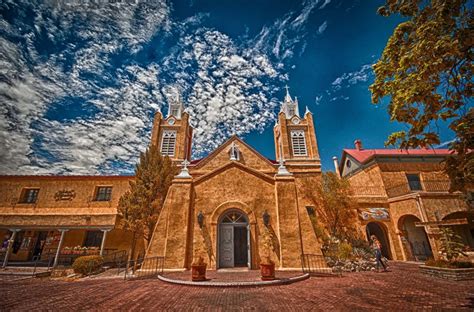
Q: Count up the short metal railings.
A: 2